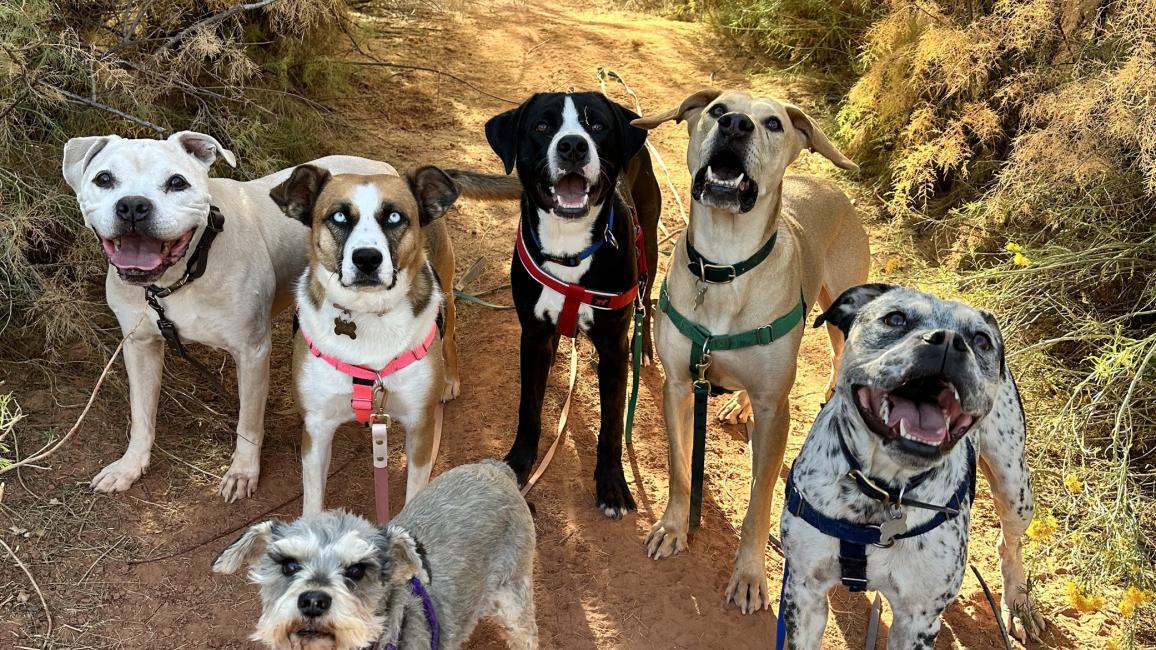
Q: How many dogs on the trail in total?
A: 6